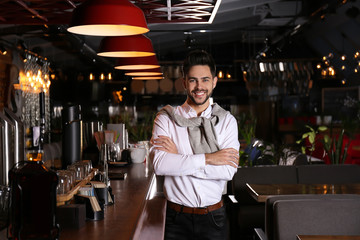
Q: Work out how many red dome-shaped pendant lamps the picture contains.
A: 5